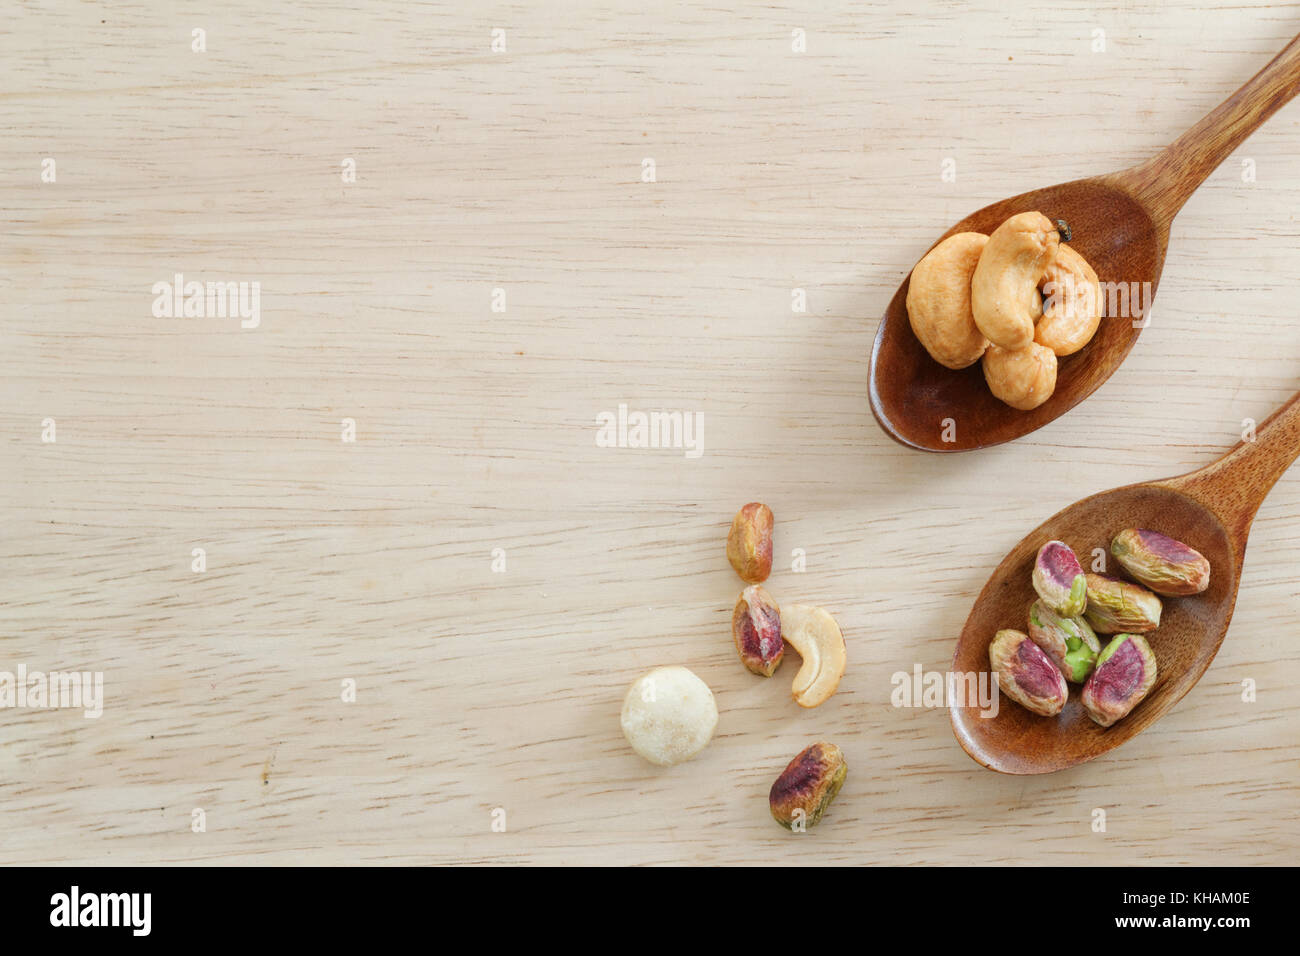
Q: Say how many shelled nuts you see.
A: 15